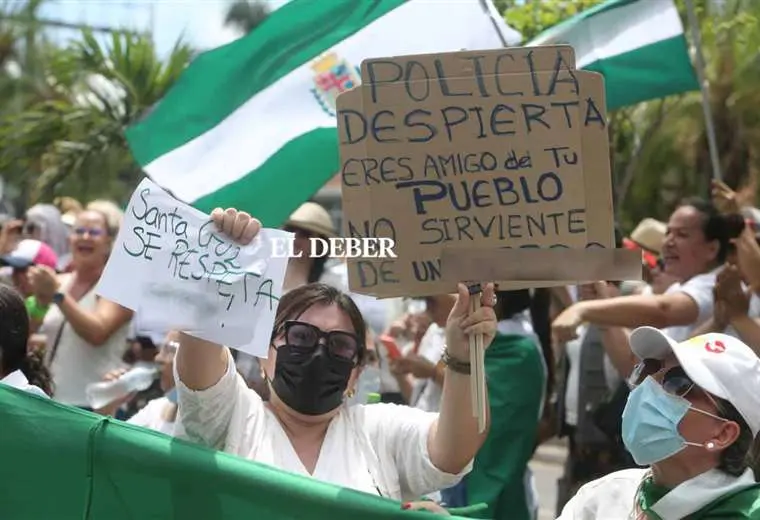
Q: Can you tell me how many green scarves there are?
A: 1